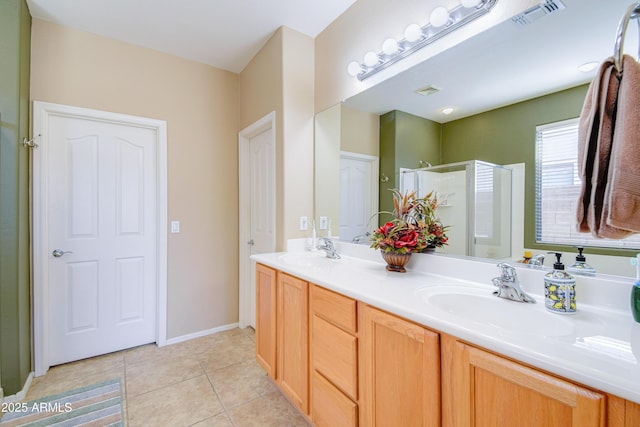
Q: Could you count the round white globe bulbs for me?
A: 6